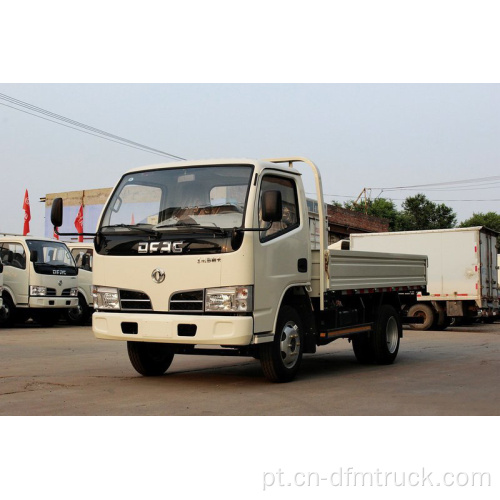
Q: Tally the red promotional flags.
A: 3